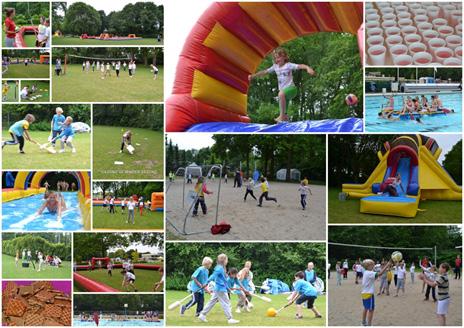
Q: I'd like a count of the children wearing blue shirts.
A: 9